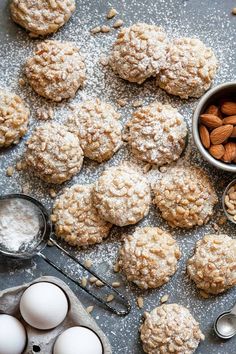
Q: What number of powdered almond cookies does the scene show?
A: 14